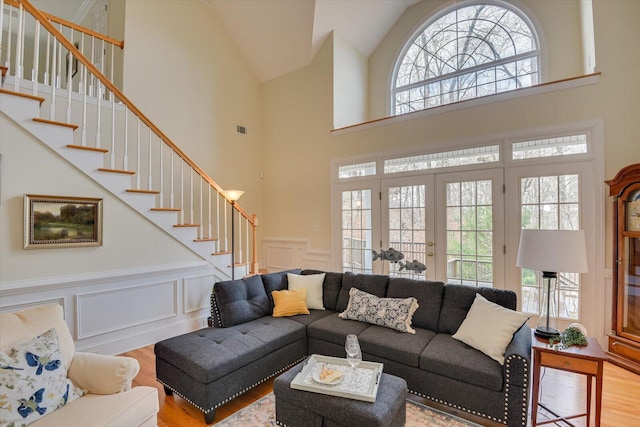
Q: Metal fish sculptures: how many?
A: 2